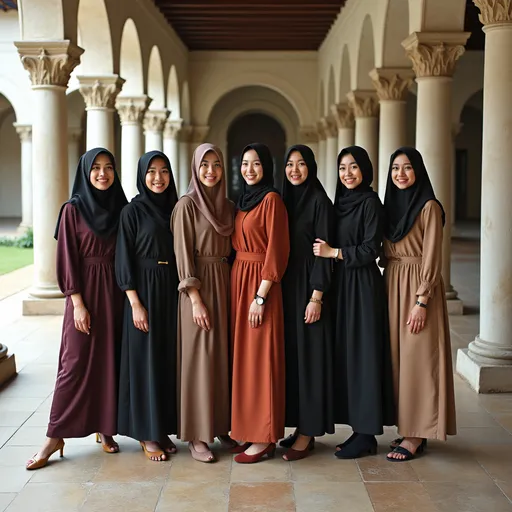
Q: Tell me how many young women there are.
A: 7